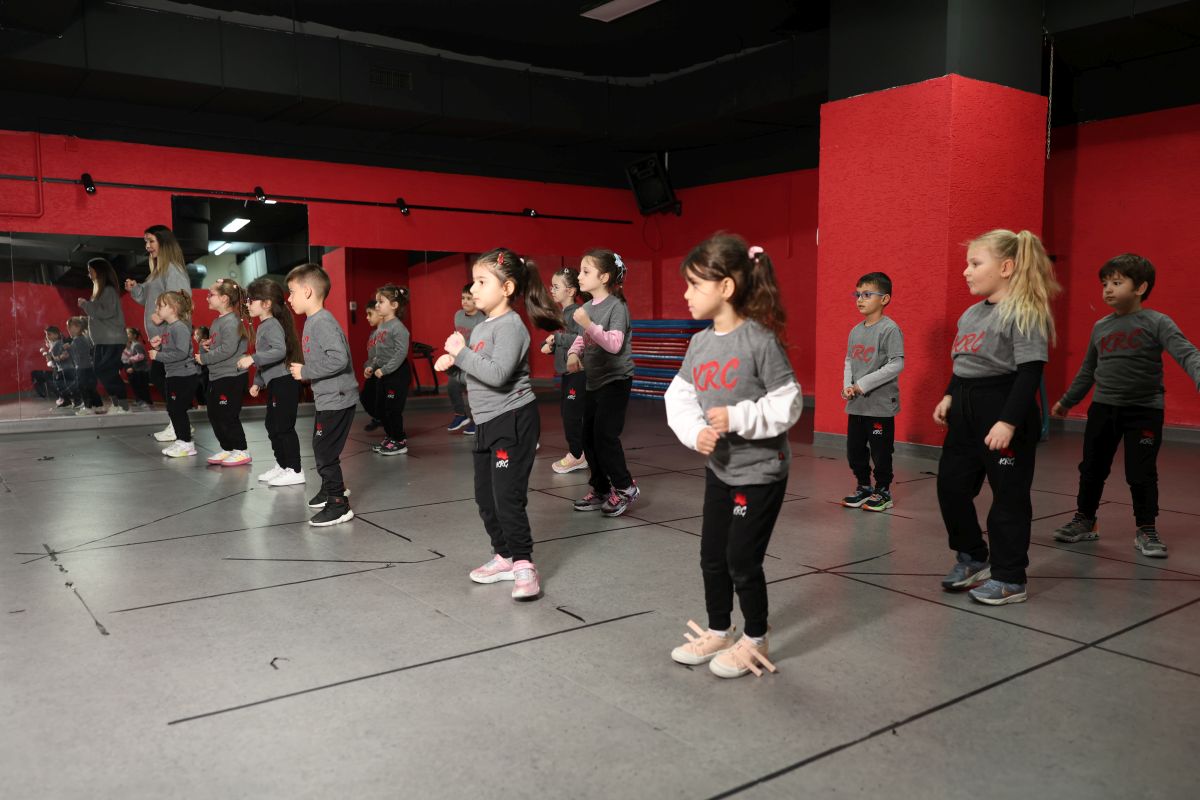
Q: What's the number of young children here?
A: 14